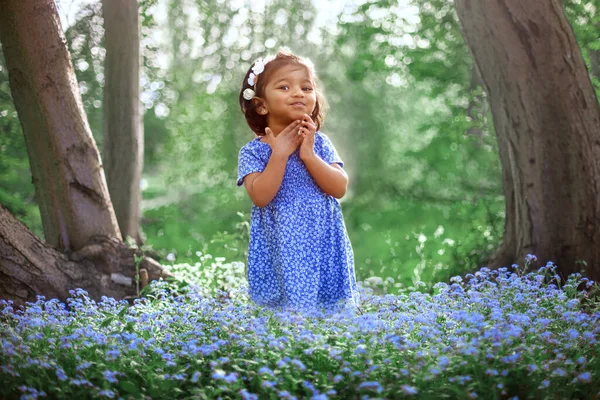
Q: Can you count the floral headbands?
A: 1